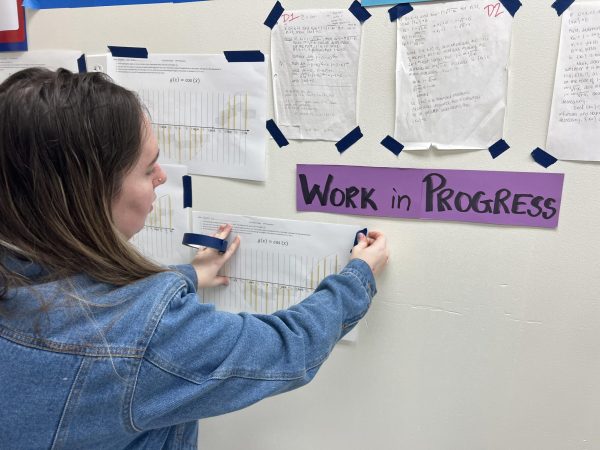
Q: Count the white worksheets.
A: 7